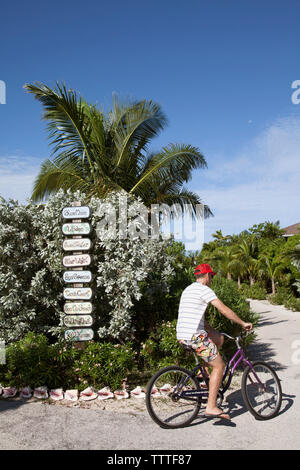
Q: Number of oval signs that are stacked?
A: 9